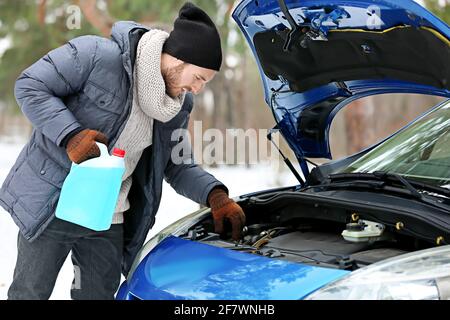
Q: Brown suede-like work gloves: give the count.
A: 2